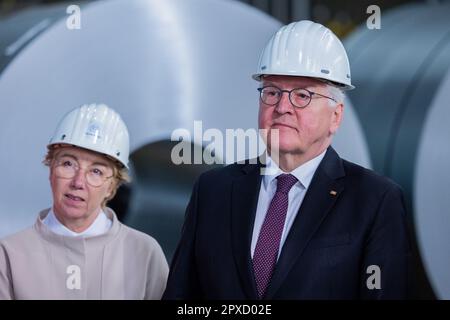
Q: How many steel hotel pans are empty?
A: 0